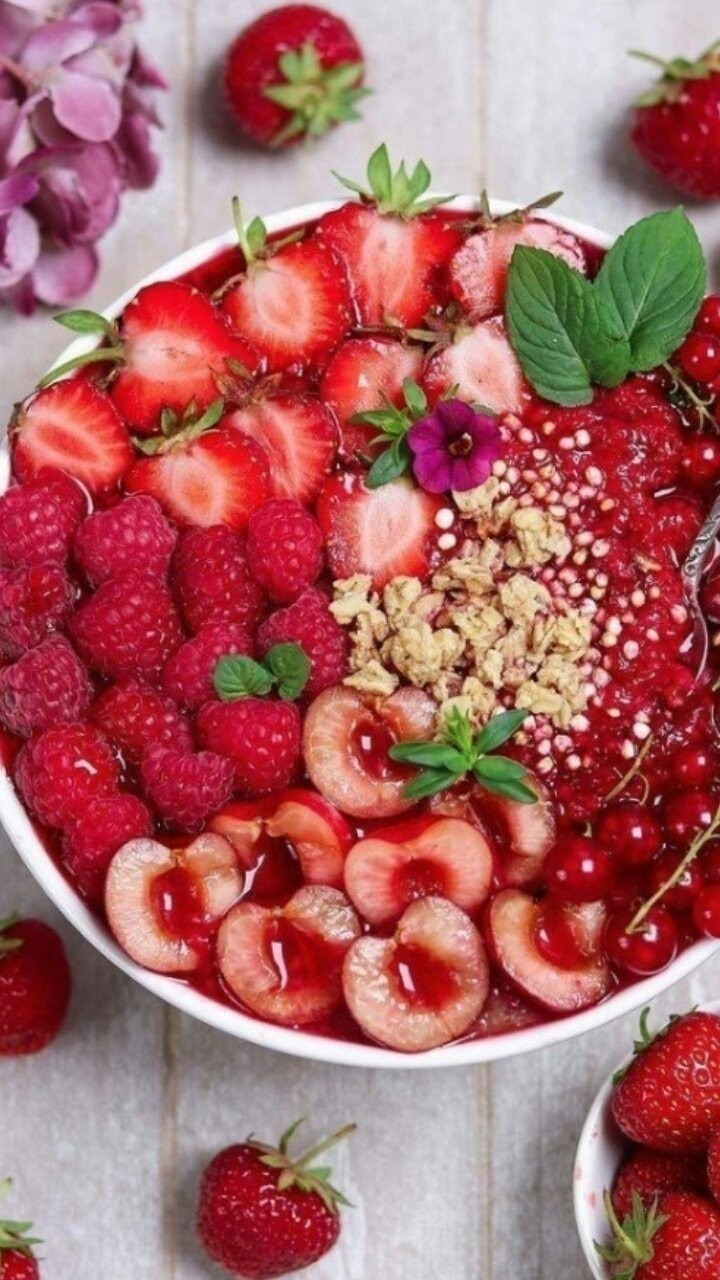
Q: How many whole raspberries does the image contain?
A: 14